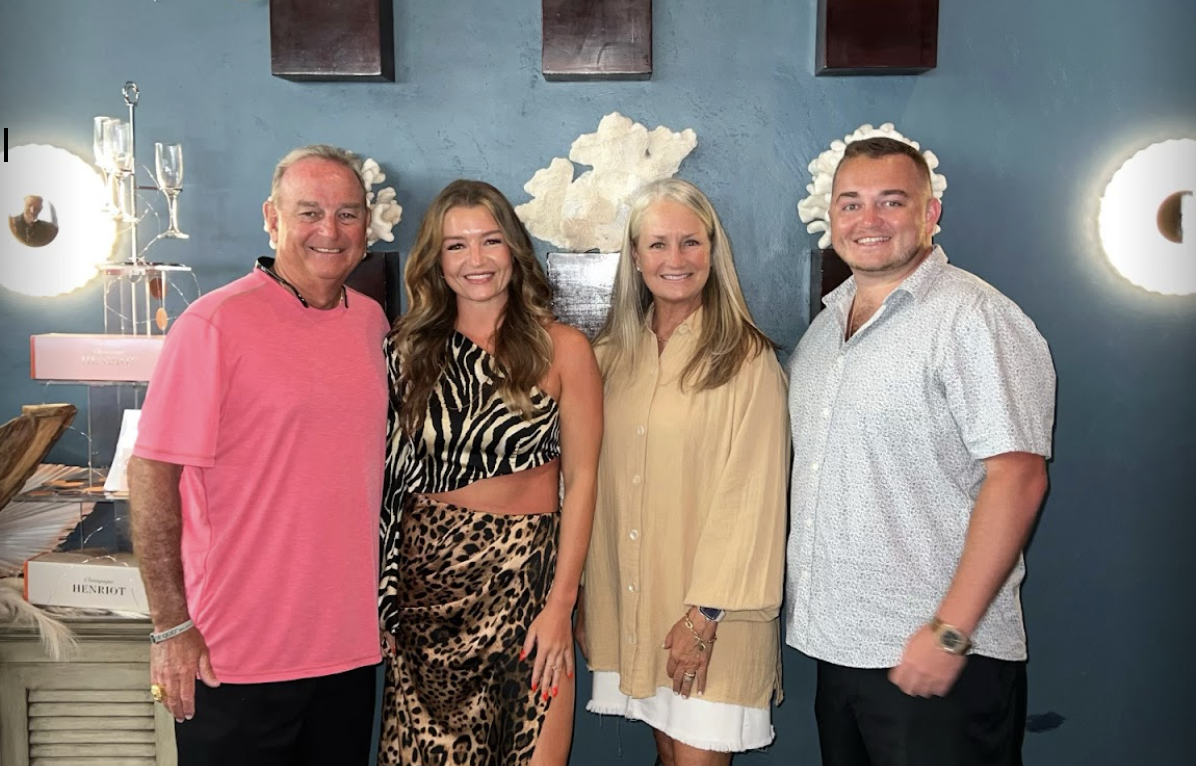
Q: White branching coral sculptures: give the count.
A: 3